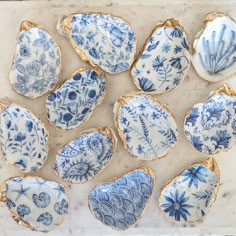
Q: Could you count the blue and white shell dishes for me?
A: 12